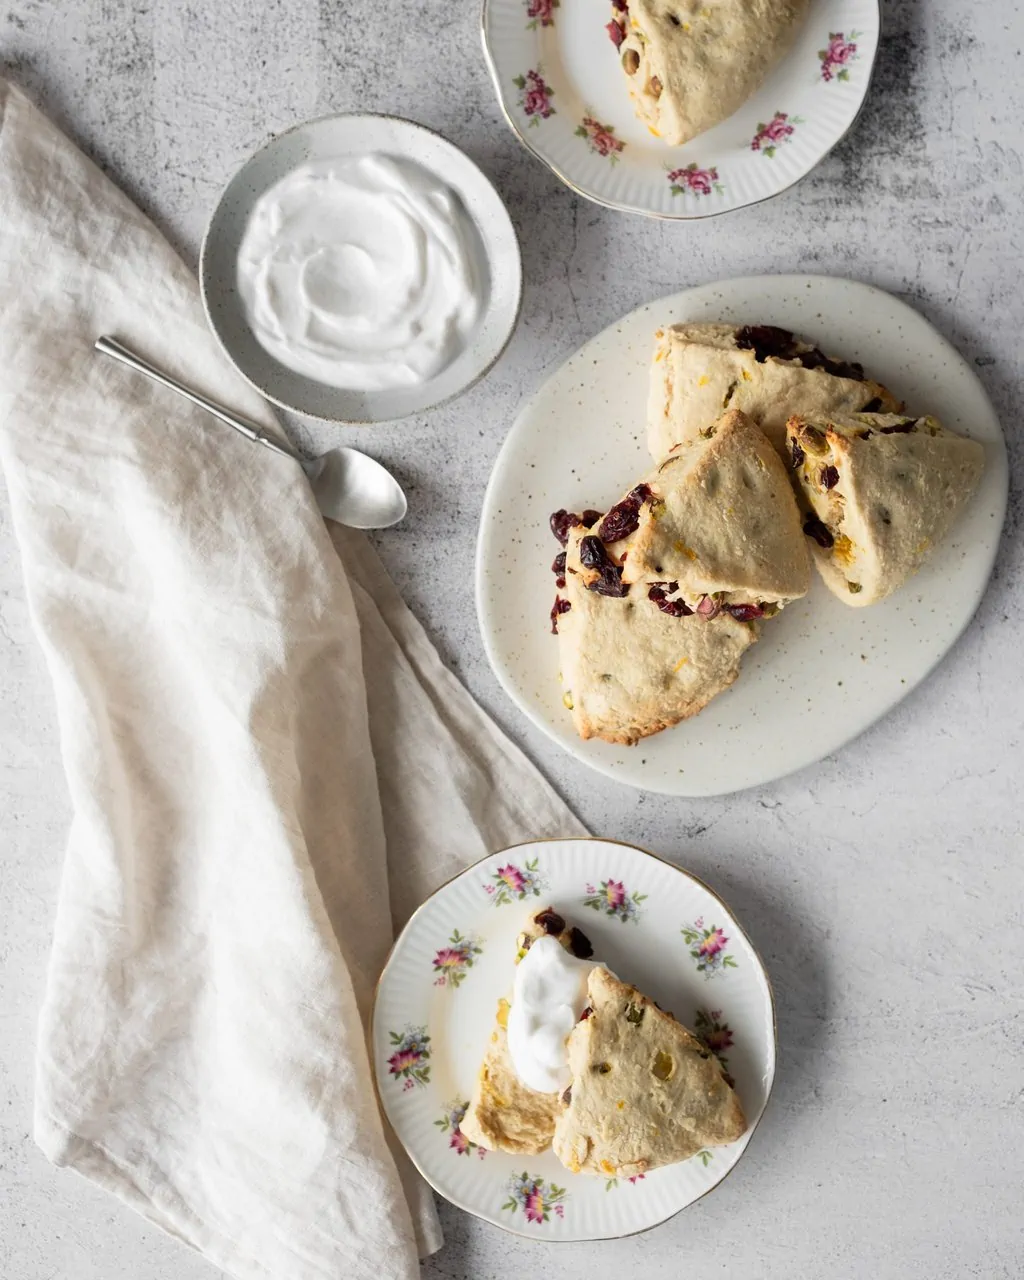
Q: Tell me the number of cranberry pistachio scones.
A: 7